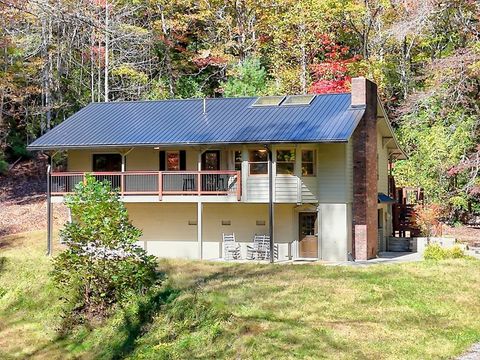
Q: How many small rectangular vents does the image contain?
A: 3